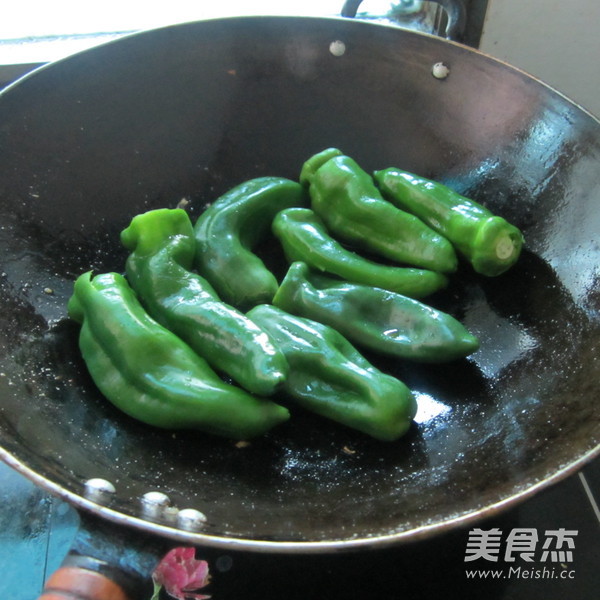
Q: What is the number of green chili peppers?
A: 8